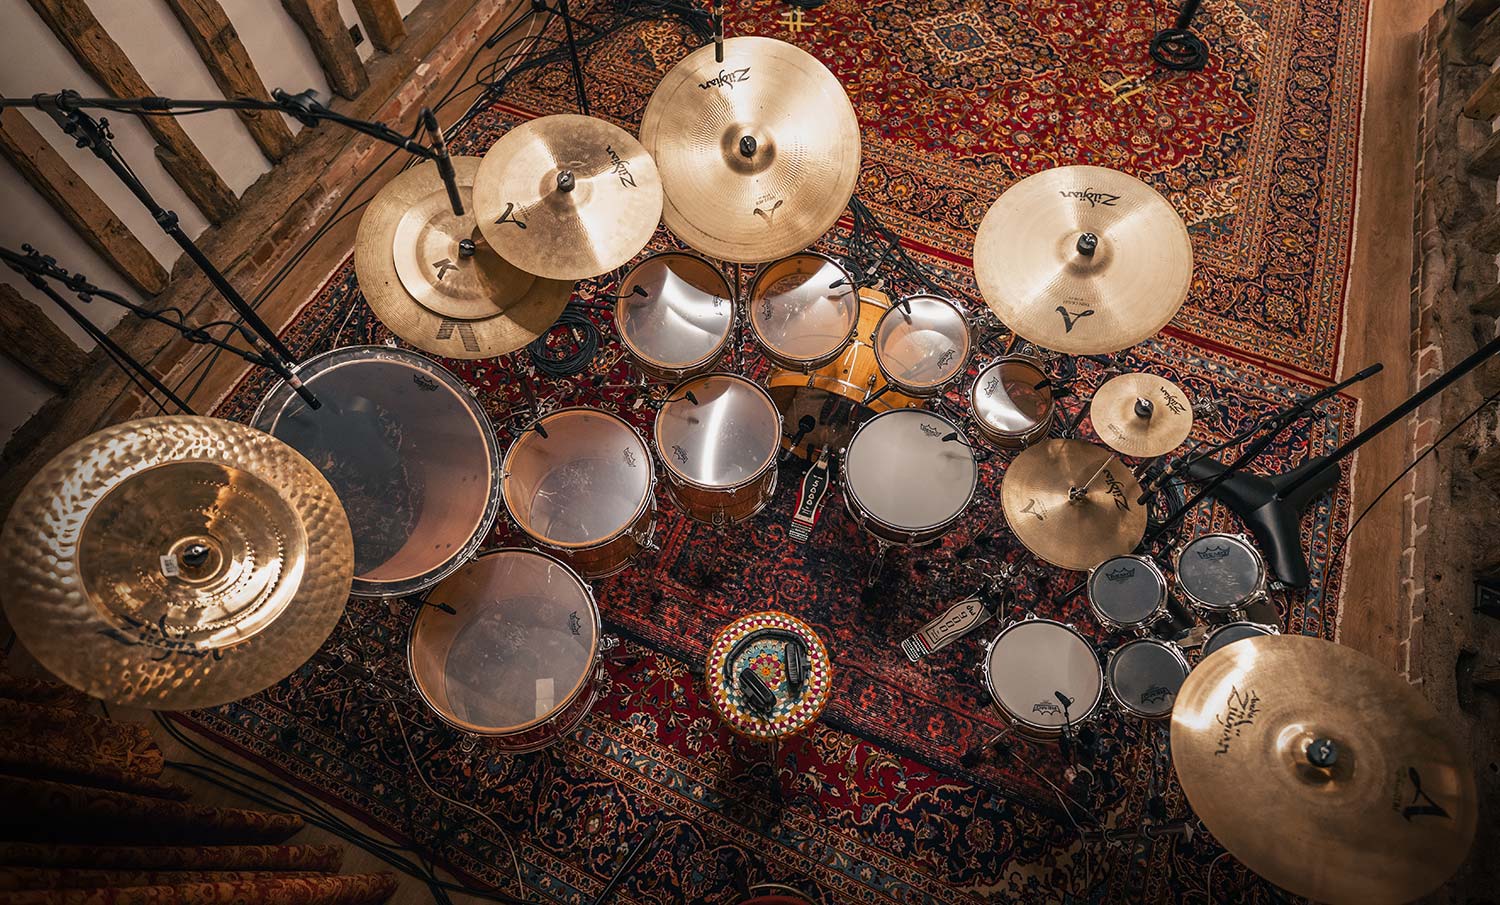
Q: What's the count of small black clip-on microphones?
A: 9